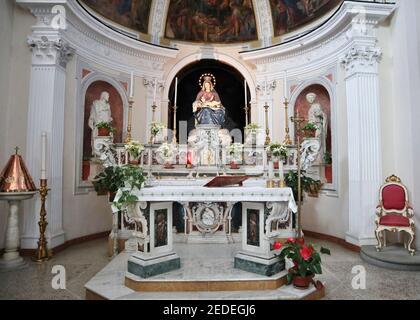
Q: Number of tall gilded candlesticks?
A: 7